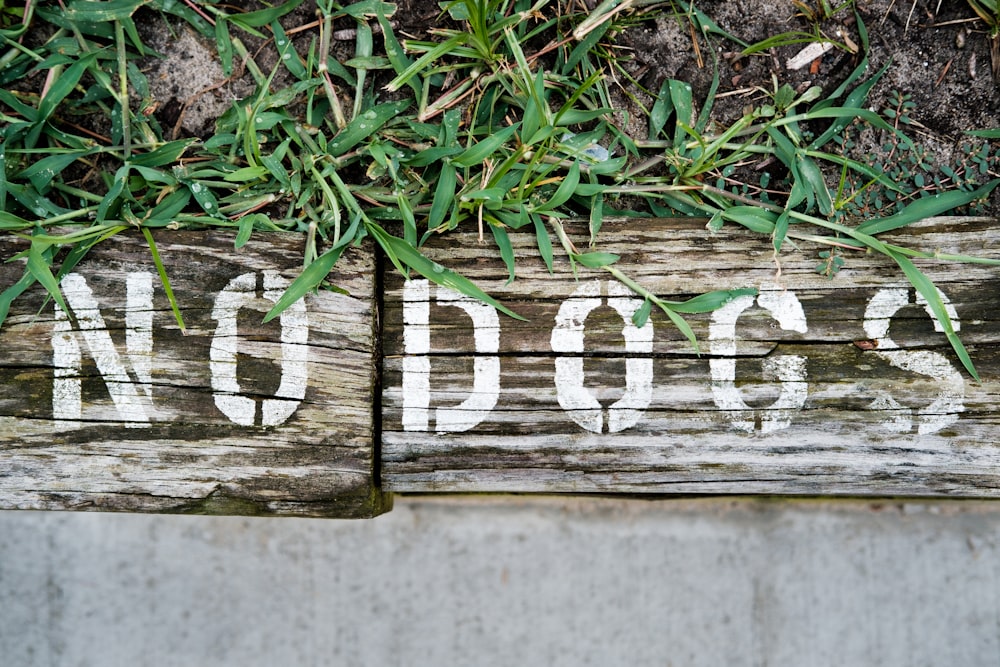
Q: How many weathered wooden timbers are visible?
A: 2